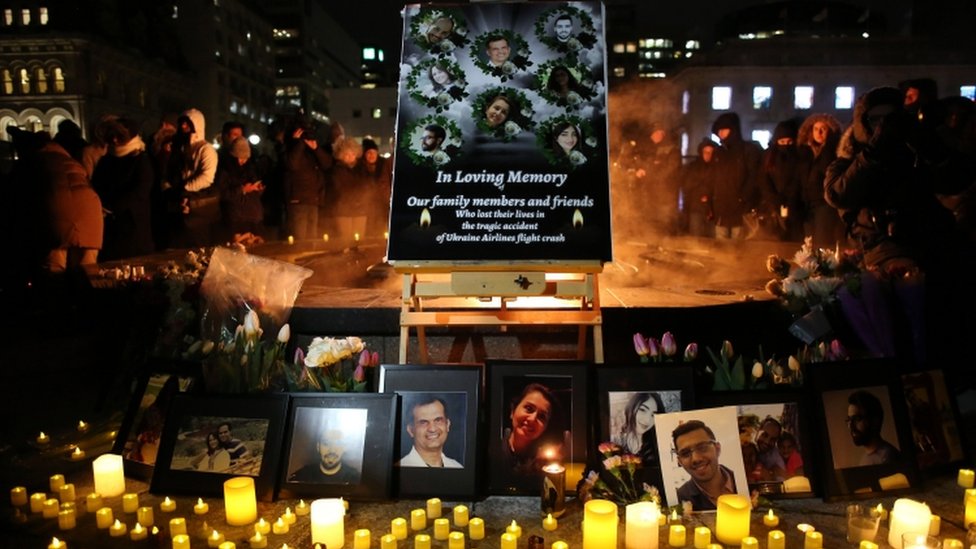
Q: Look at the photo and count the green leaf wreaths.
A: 8